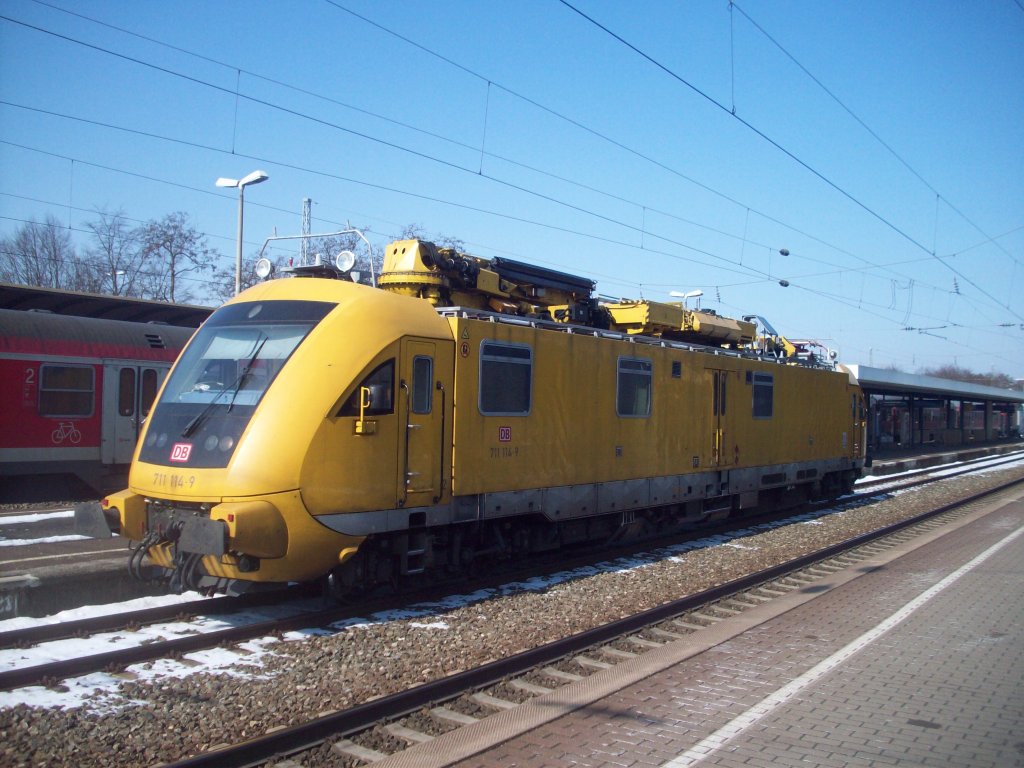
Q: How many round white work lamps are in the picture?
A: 2